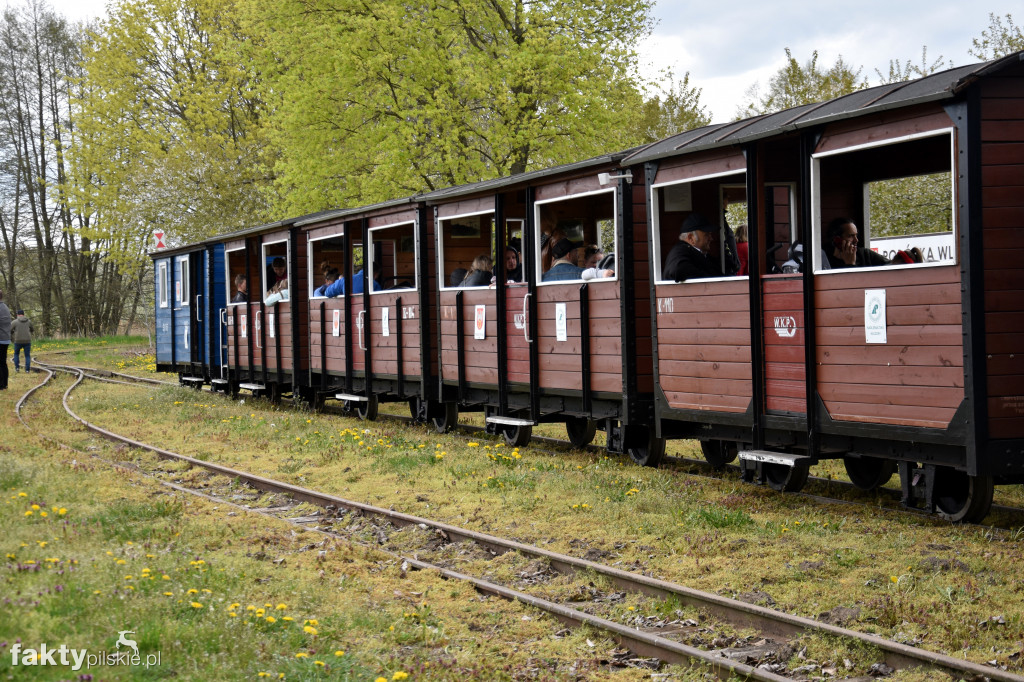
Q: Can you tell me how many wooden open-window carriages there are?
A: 4